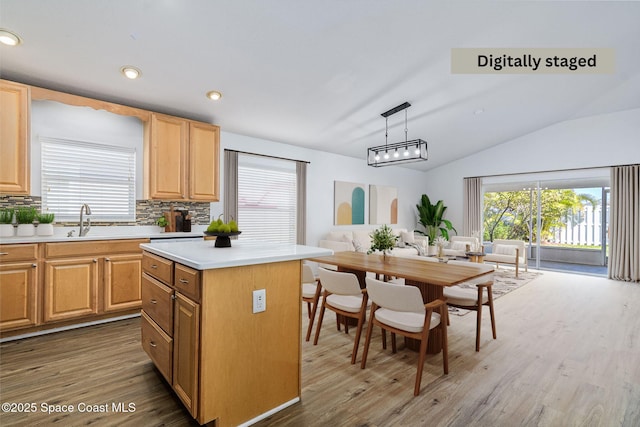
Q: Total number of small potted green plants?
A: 4